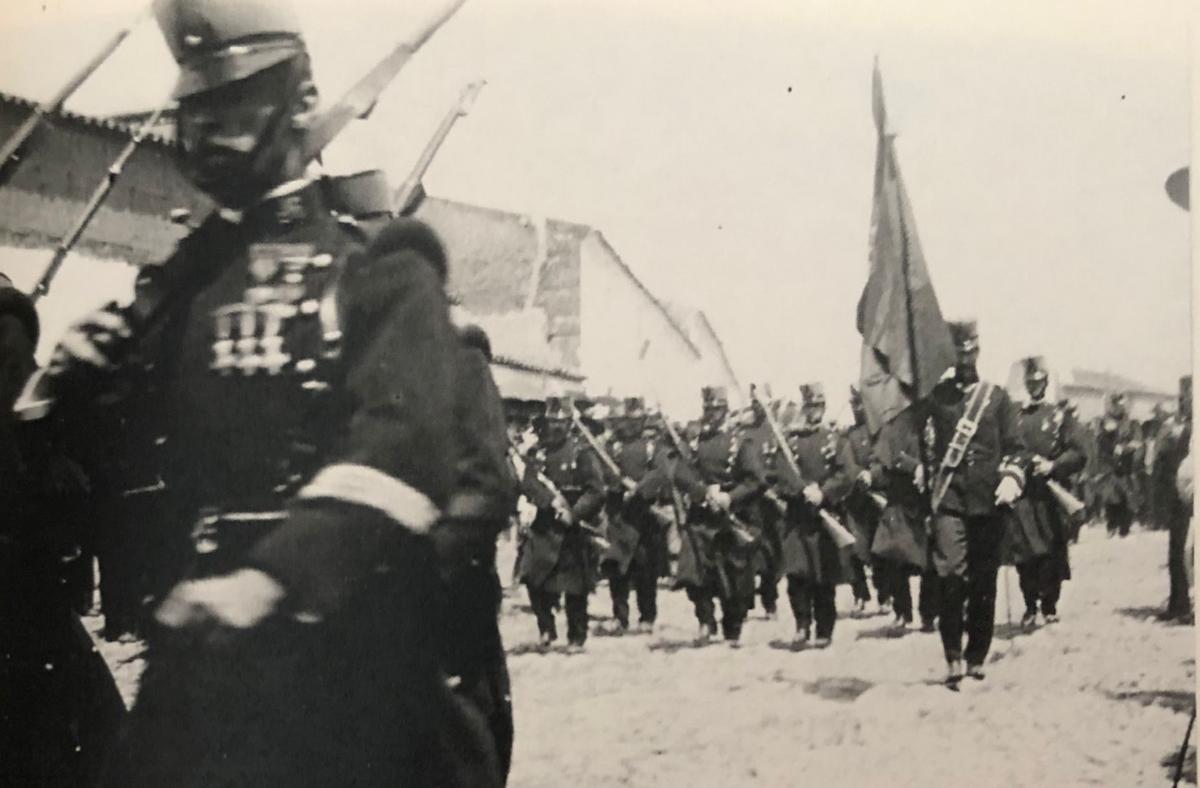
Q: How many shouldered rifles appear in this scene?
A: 4